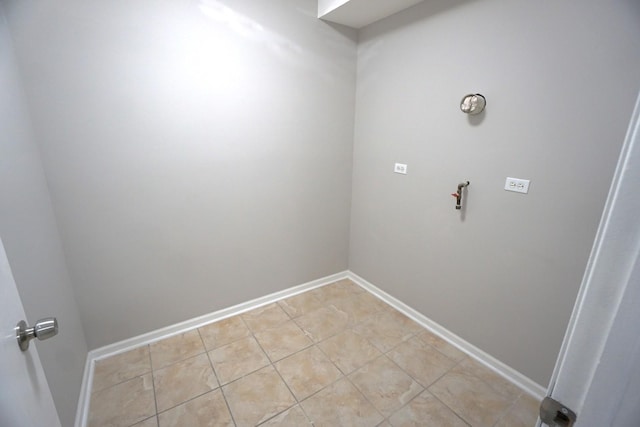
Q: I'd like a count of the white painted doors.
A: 1